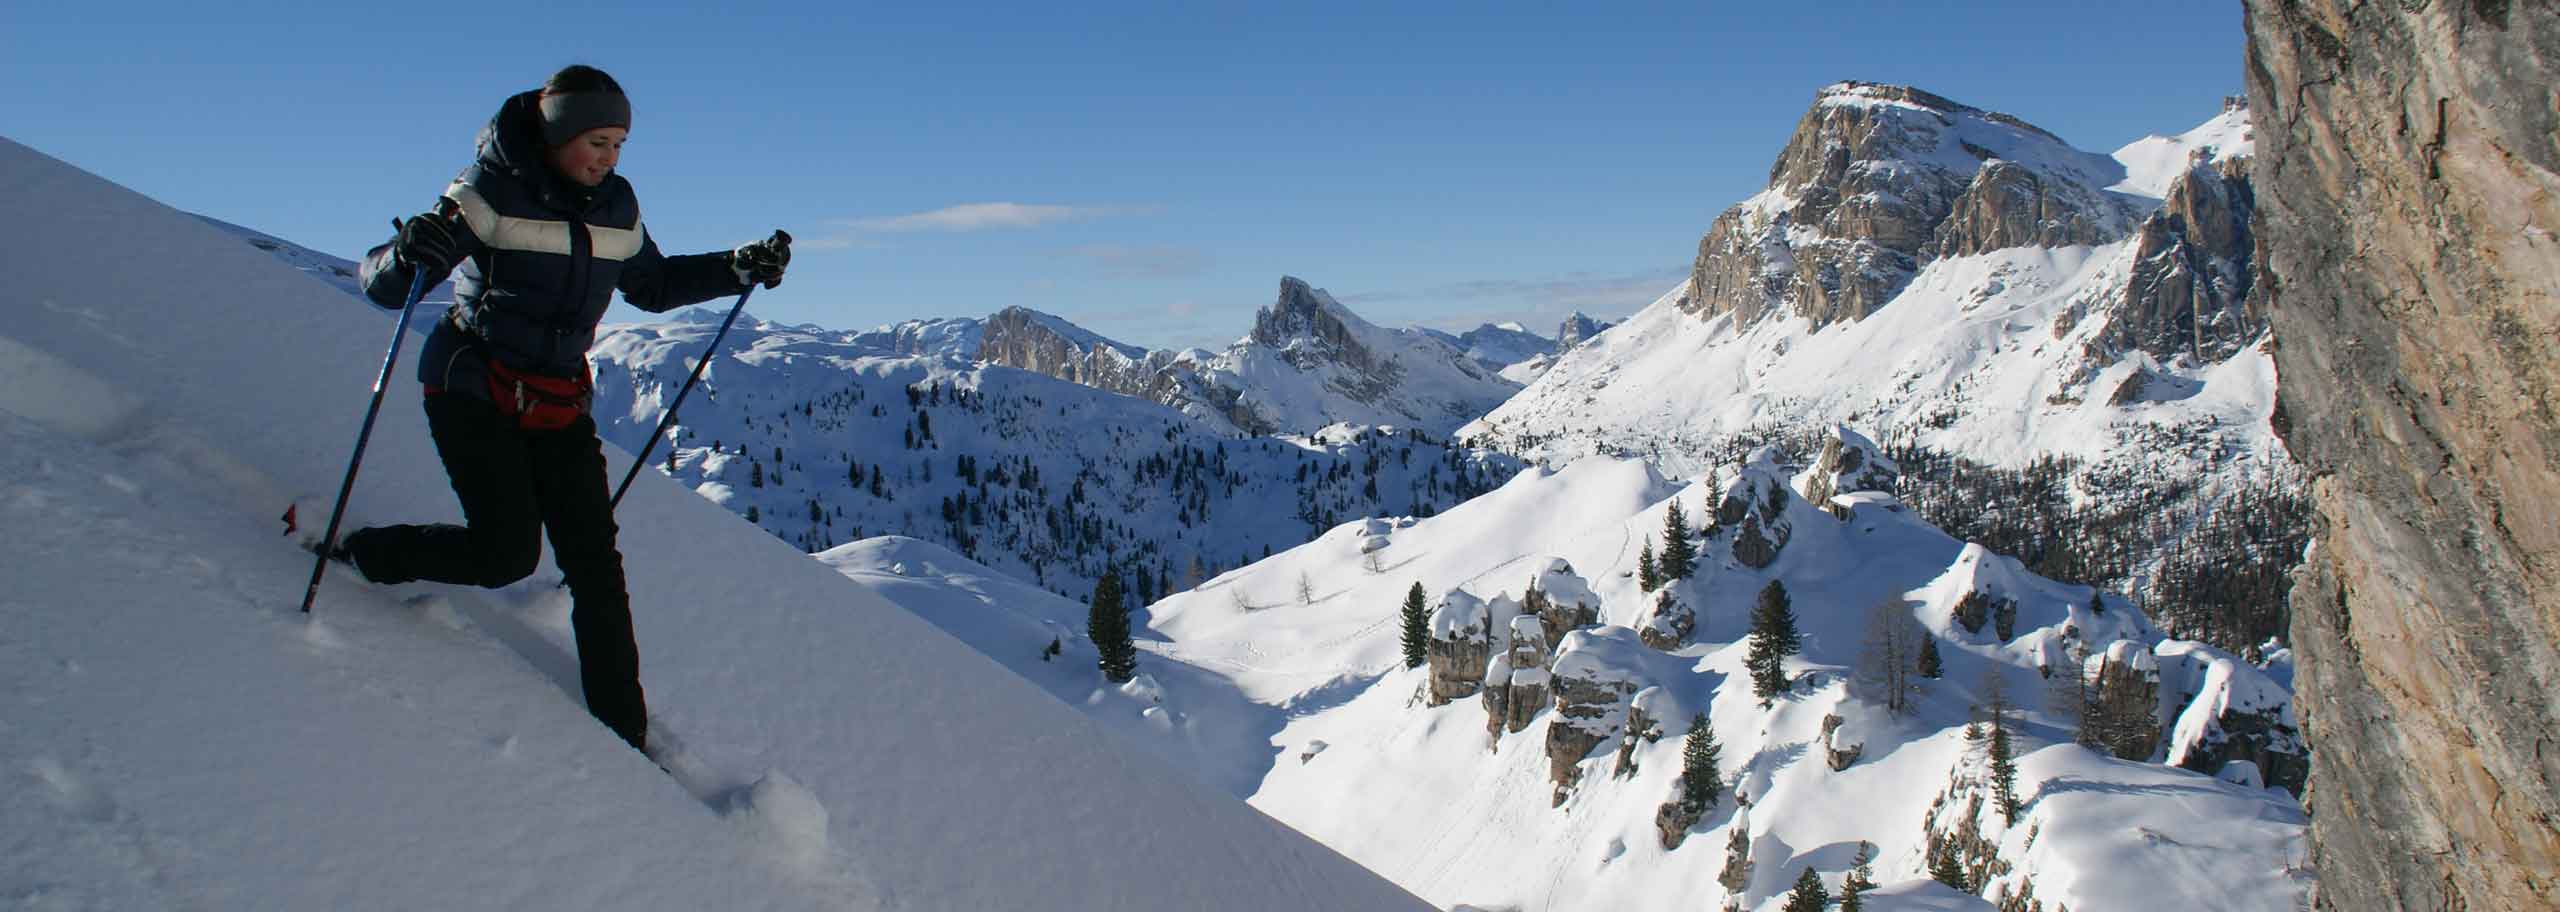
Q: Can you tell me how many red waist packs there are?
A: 1